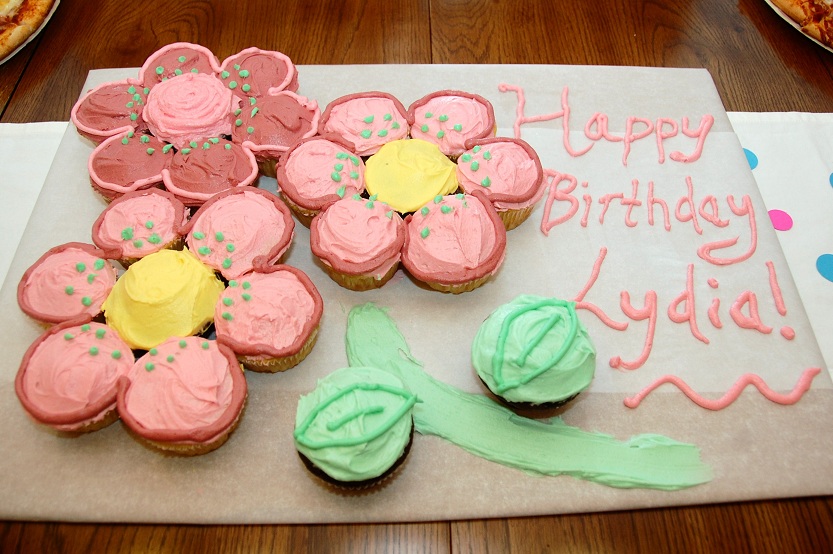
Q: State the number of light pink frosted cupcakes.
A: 13